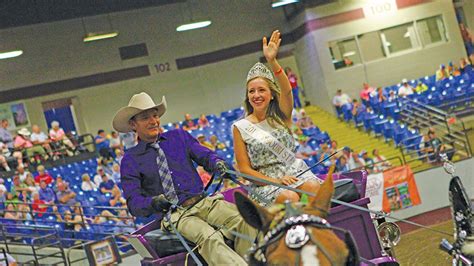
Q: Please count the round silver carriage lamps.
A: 1